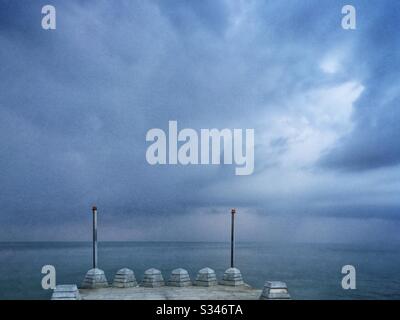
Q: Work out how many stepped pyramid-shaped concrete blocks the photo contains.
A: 8